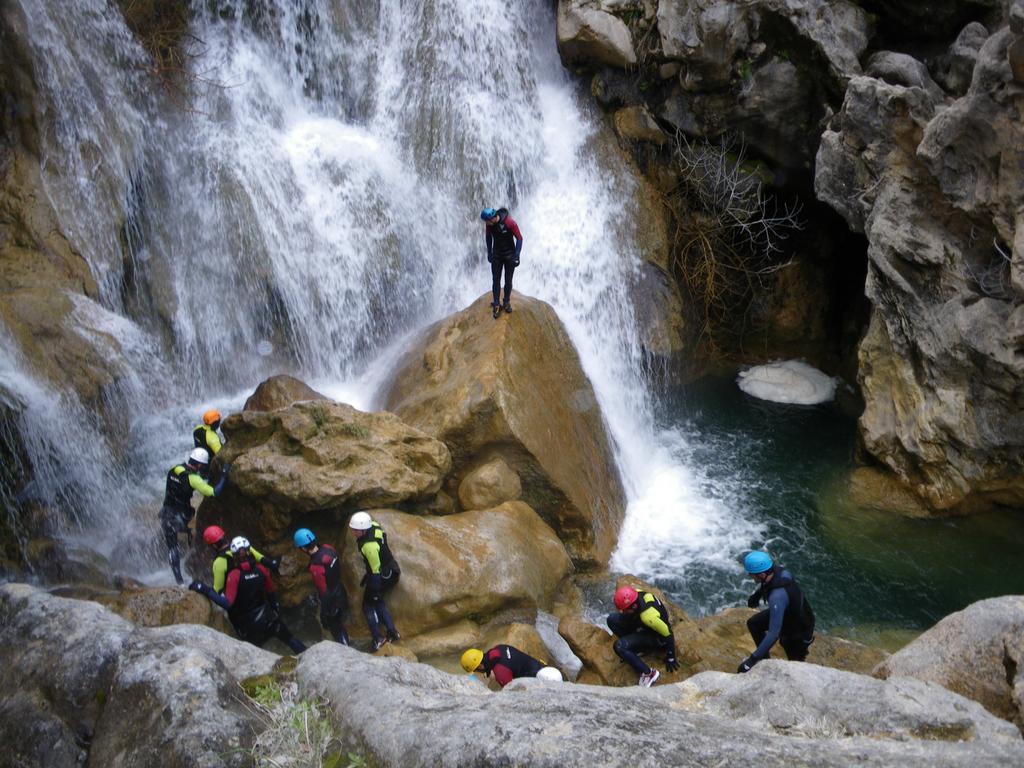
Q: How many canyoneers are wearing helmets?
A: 11